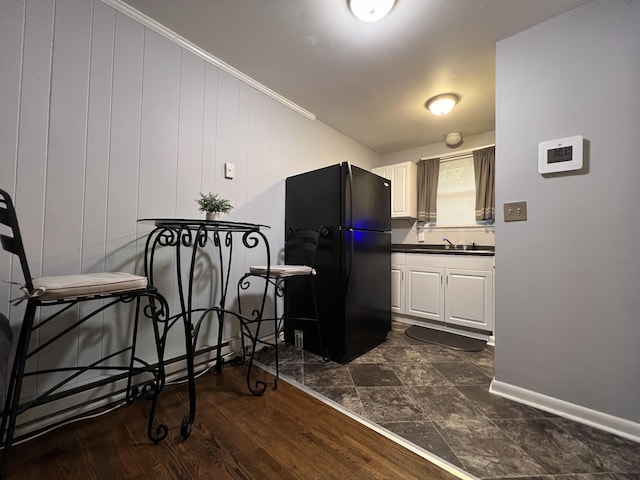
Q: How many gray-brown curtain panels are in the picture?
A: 2